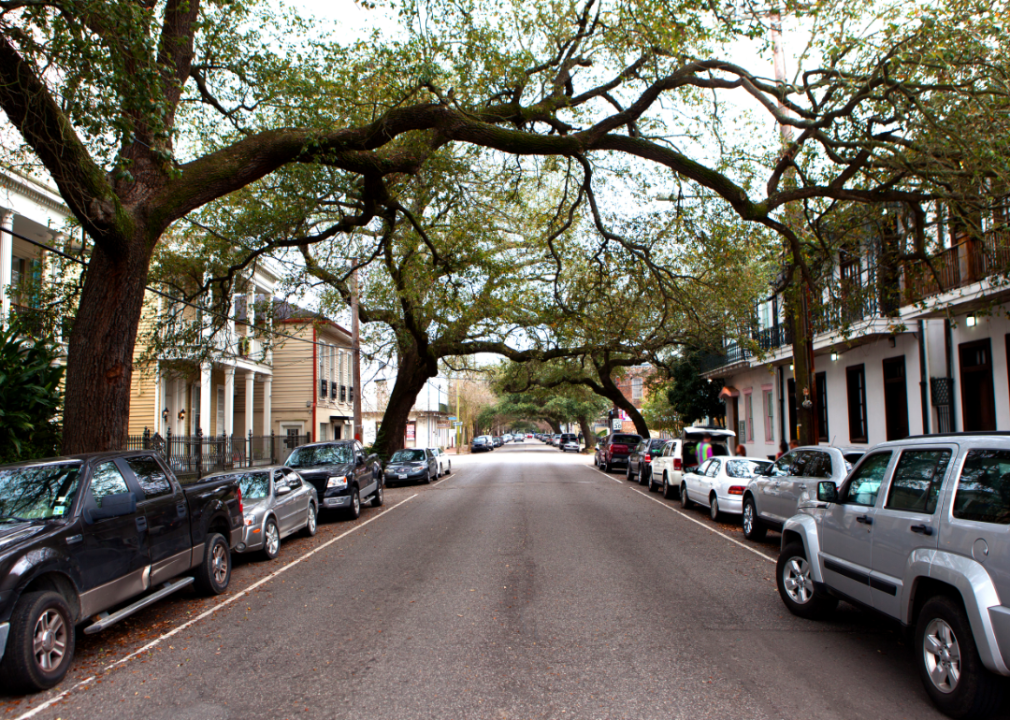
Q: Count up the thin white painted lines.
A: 2